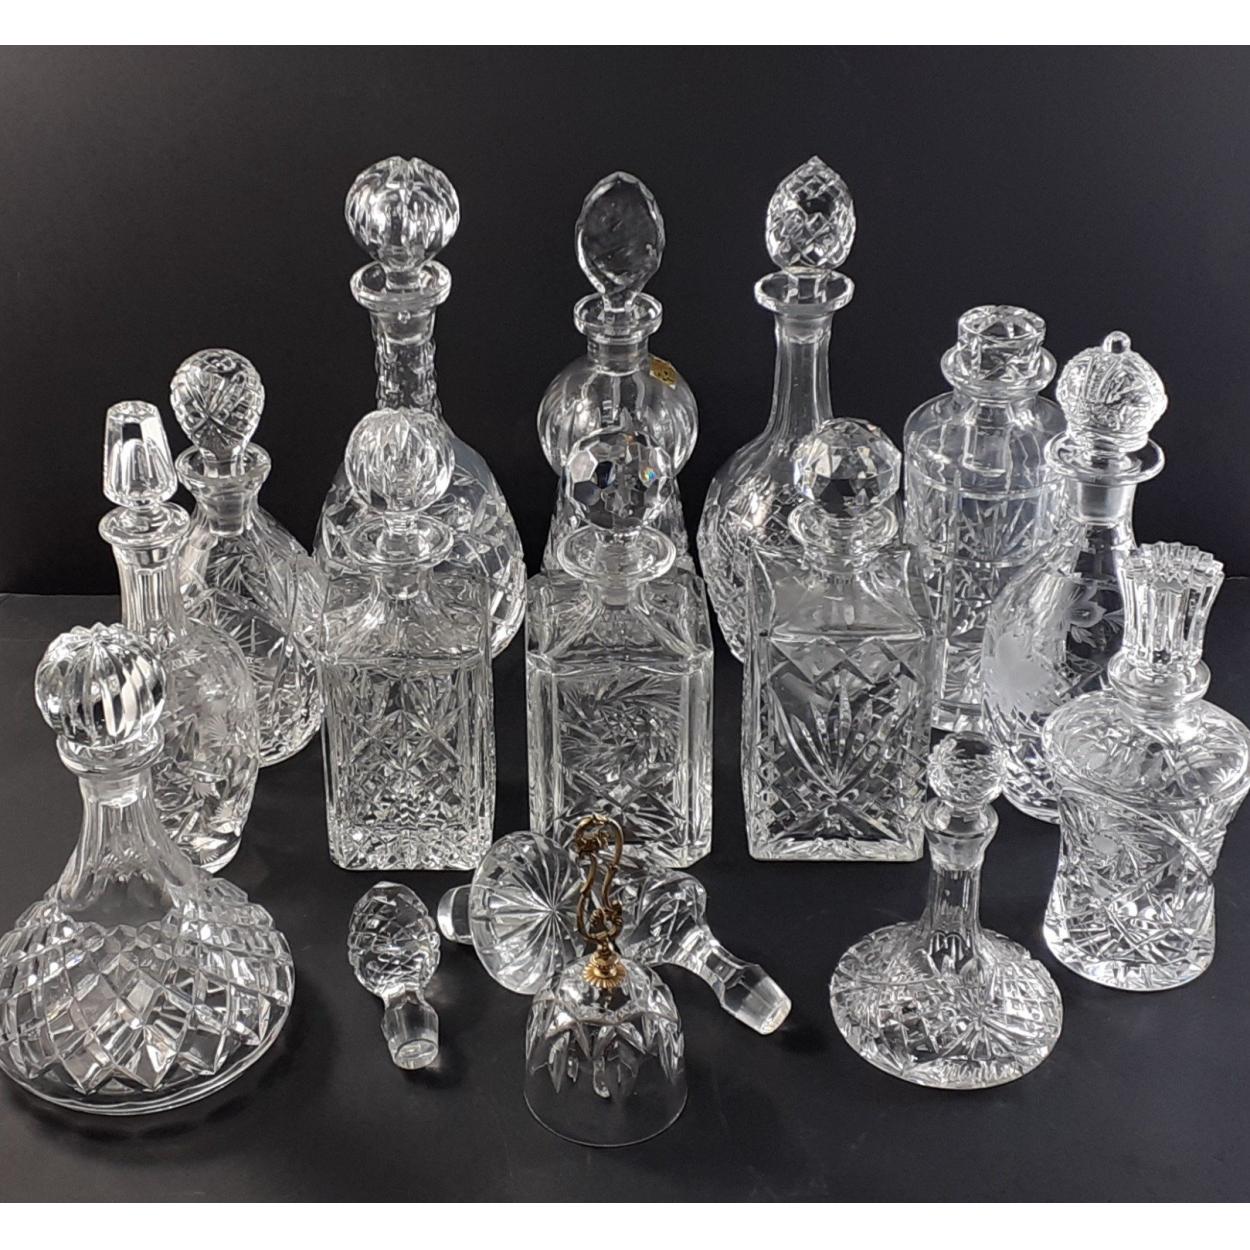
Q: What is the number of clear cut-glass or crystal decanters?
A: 13